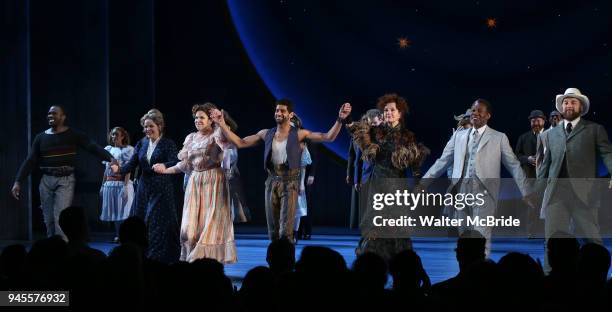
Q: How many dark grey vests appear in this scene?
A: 1